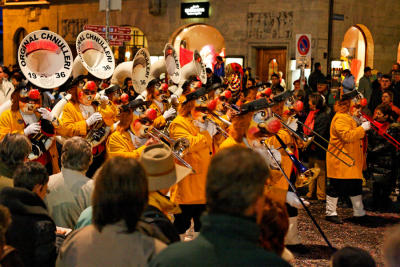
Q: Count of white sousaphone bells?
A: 5